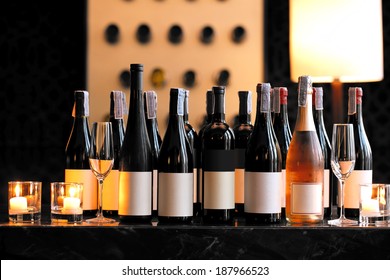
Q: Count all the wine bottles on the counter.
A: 14